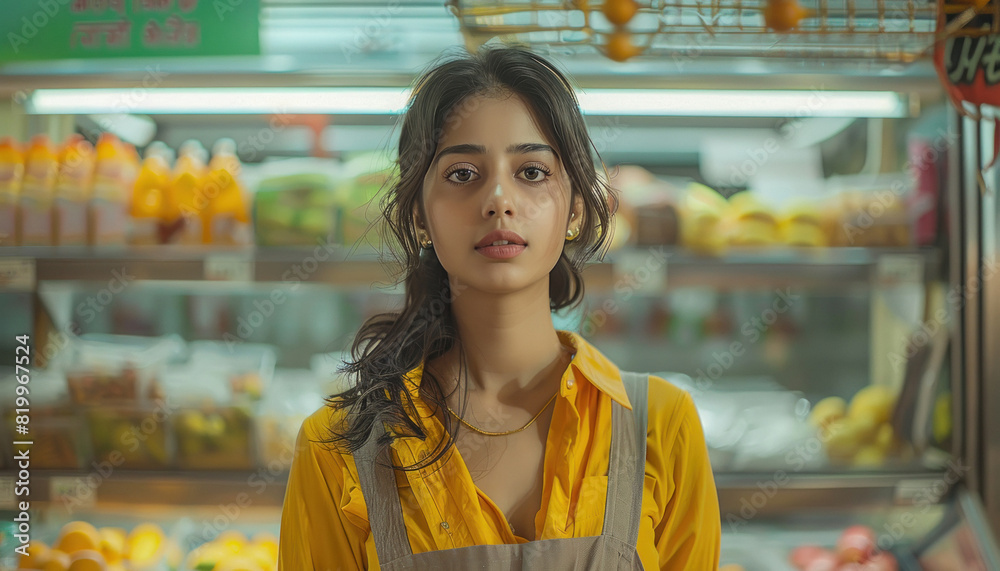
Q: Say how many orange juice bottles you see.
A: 7